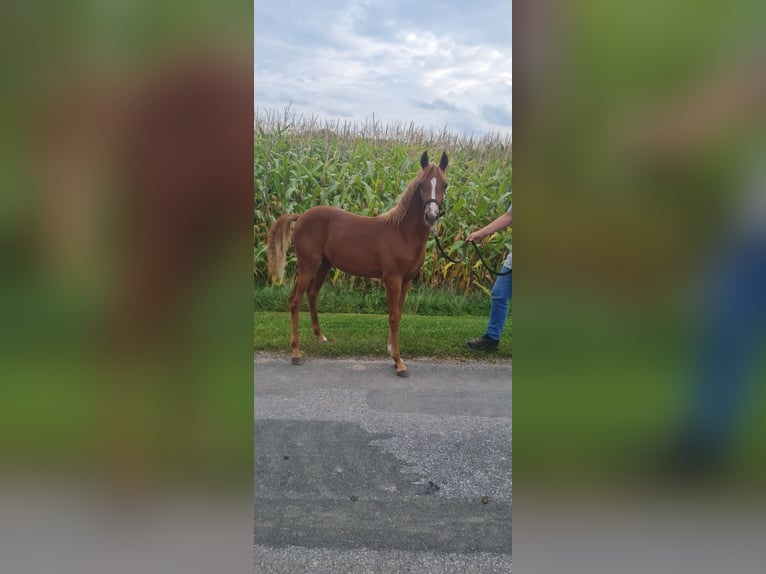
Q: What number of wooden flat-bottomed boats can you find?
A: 0